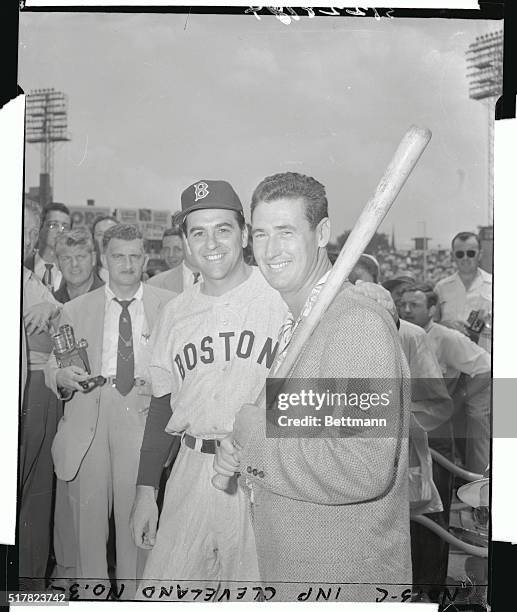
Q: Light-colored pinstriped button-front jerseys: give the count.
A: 1